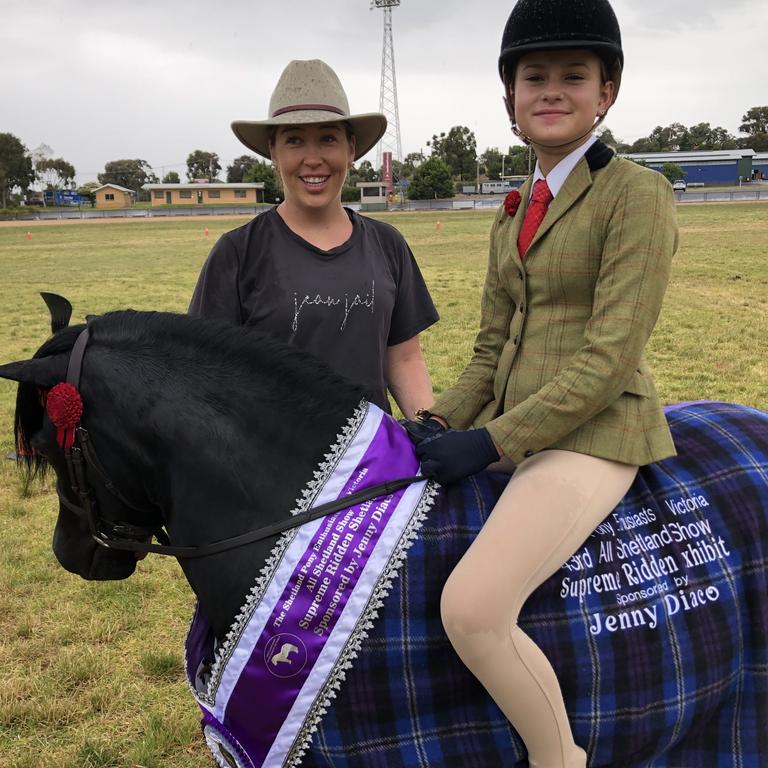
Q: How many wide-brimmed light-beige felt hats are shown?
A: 1